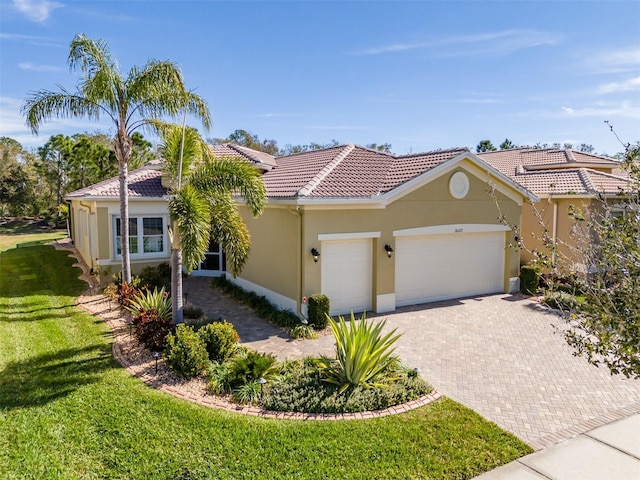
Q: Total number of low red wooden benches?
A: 0